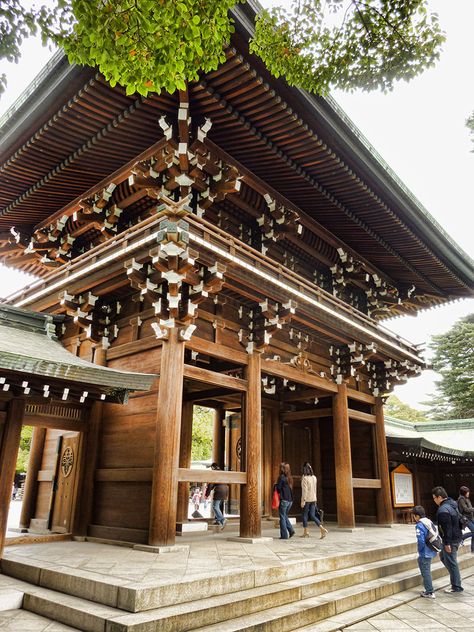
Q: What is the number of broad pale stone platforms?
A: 1